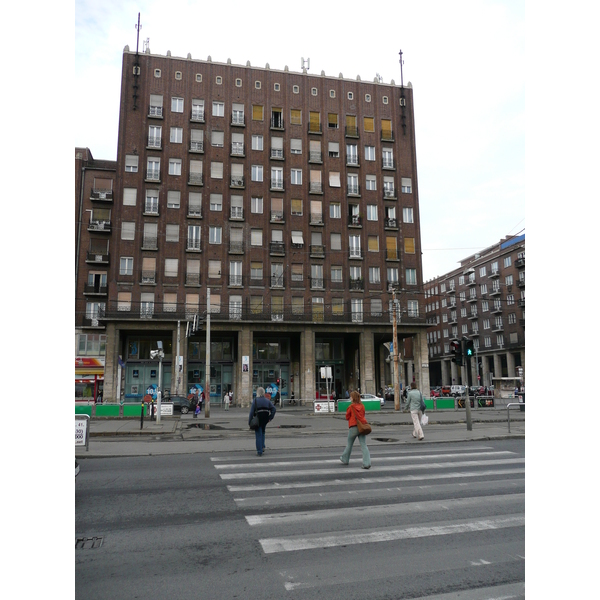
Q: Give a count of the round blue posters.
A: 3